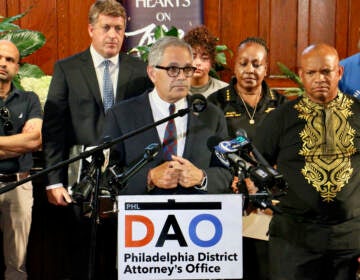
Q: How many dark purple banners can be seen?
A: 1